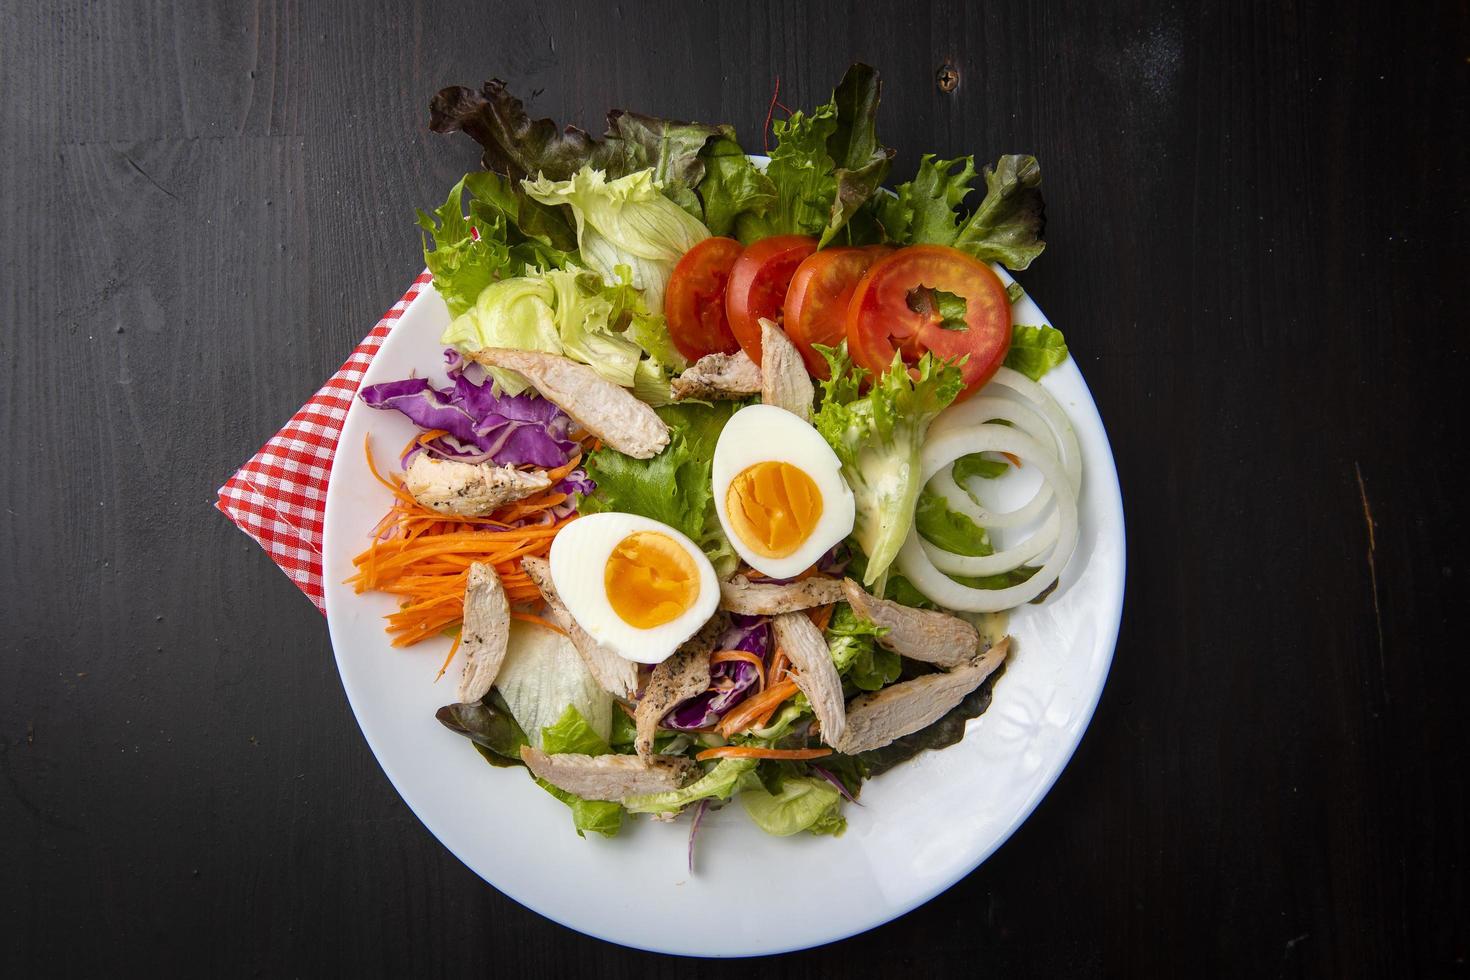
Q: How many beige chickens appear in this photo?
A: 12